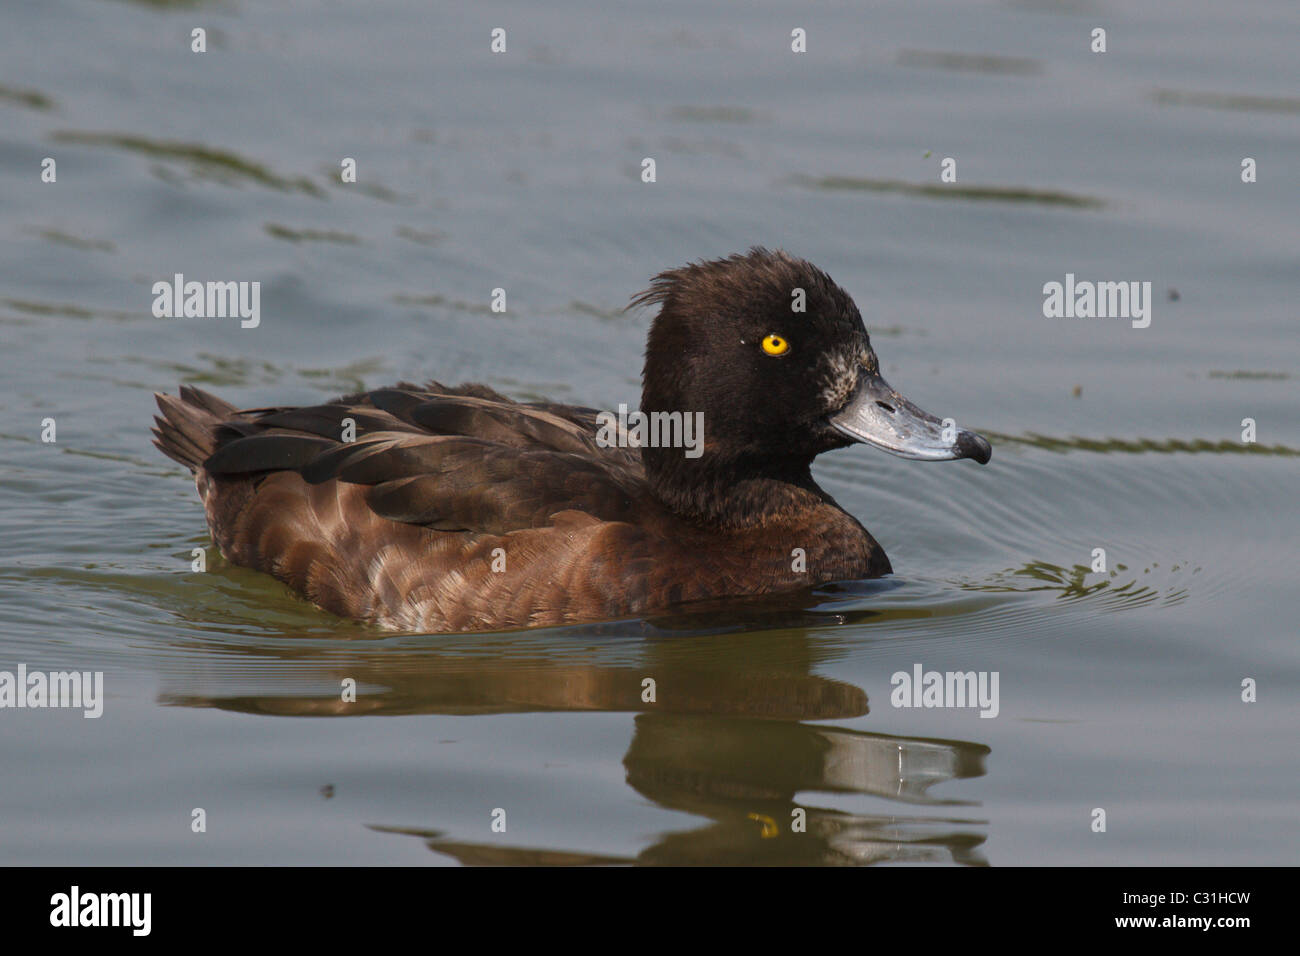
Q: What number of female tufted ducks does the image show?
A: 1